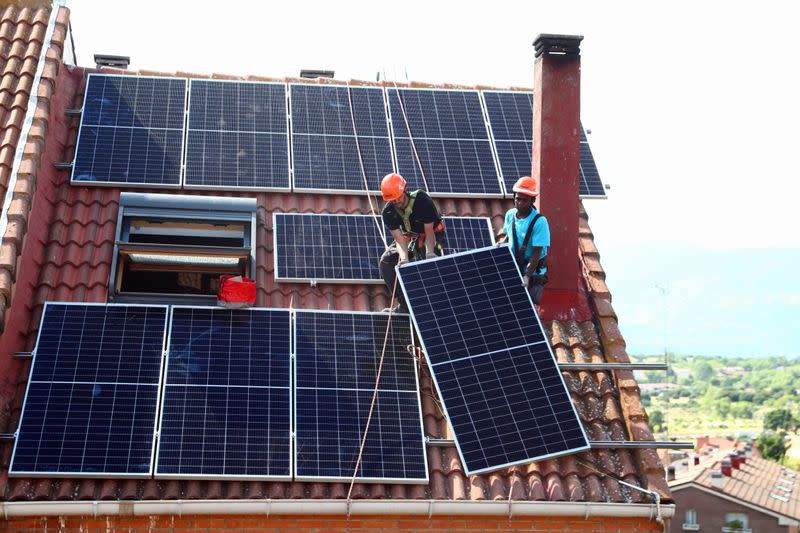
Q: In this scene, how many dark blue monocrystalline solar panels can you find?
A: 10